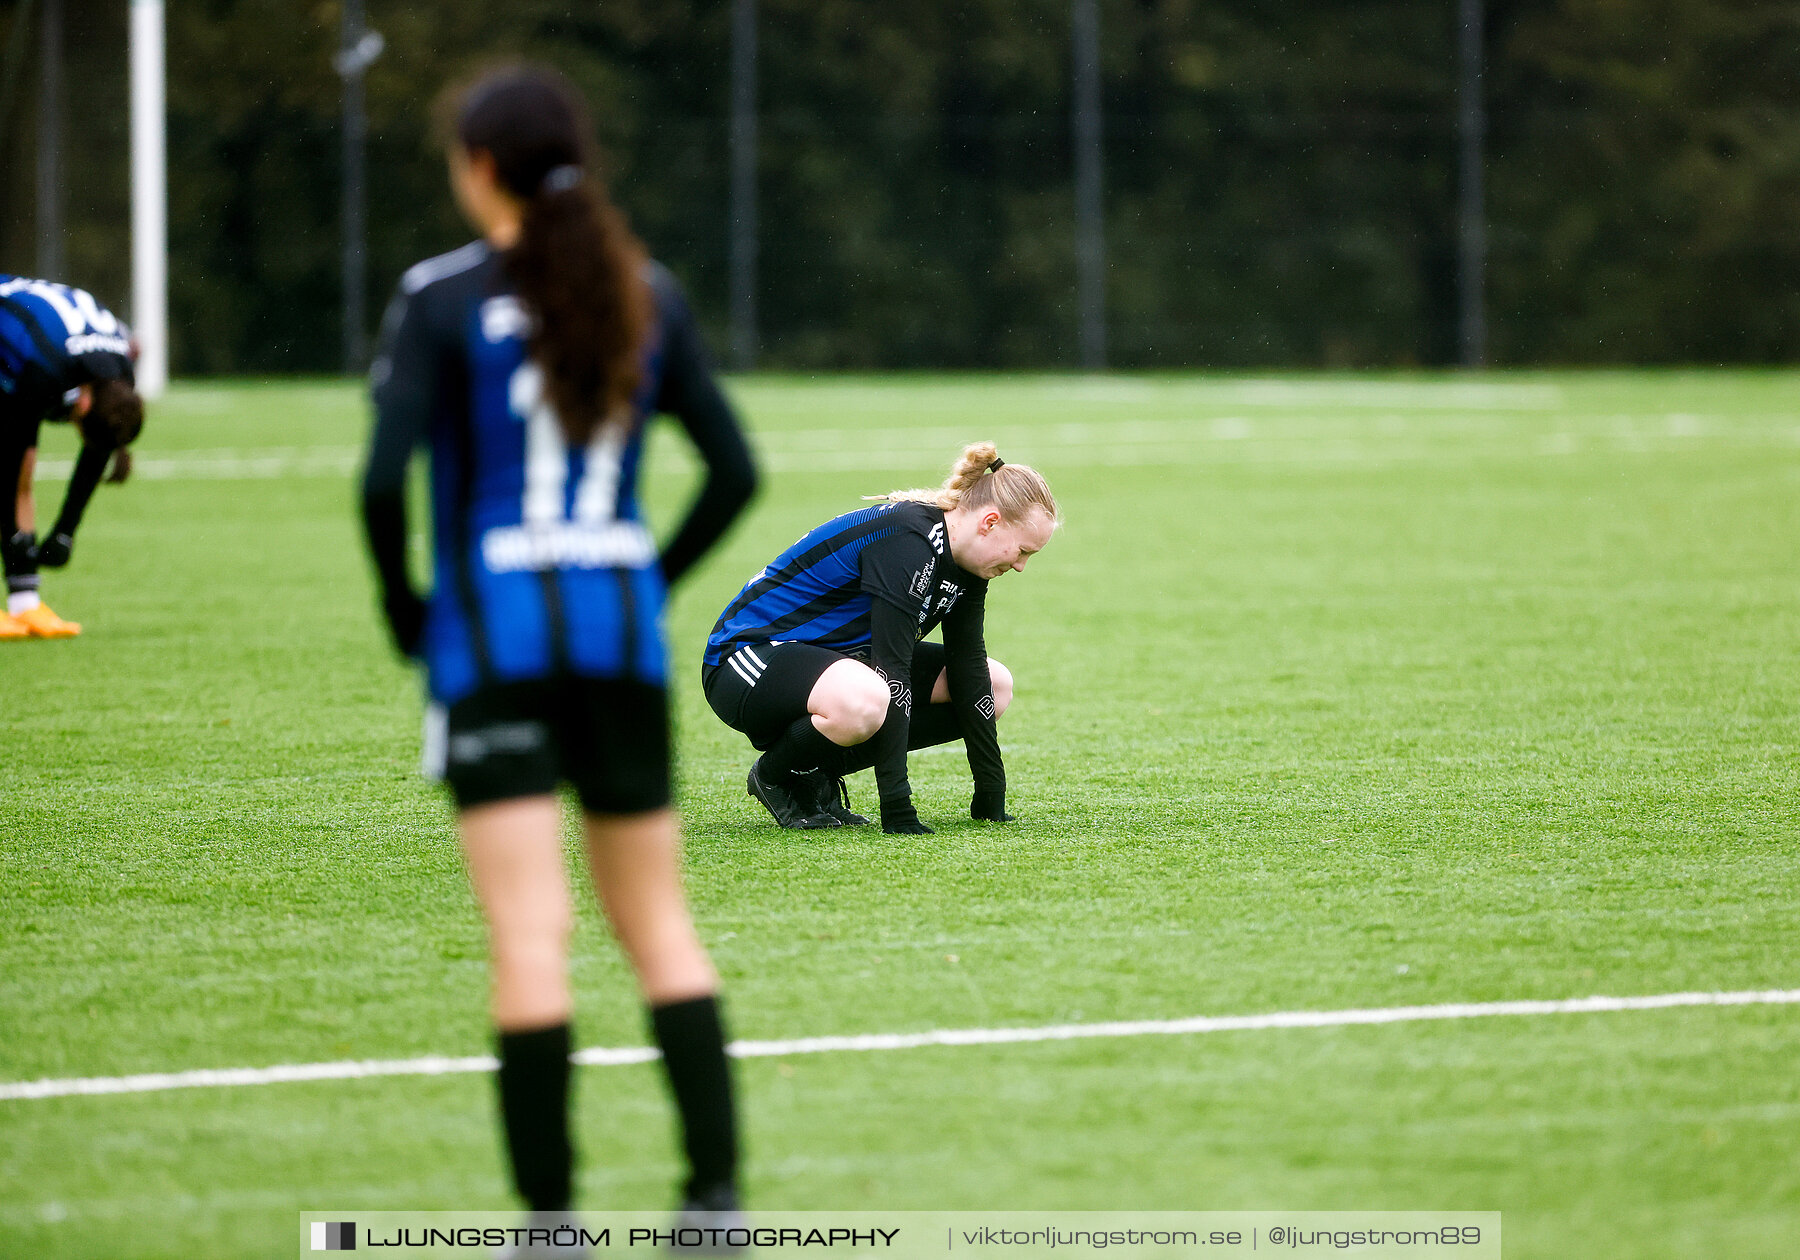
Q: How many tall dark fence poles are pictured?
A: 5